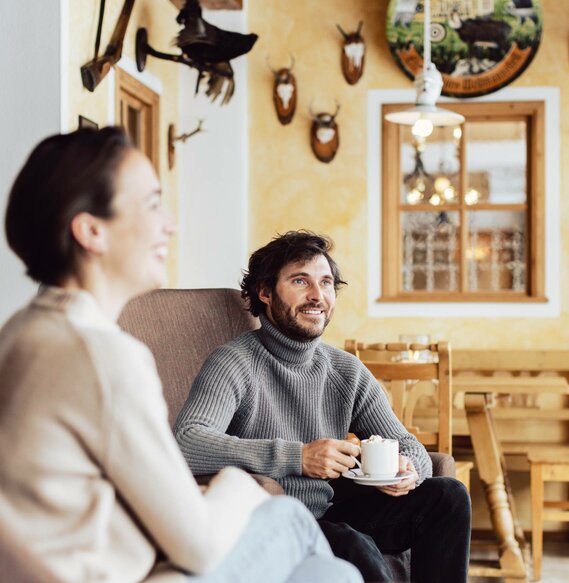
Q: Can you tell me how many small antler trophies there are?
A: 4